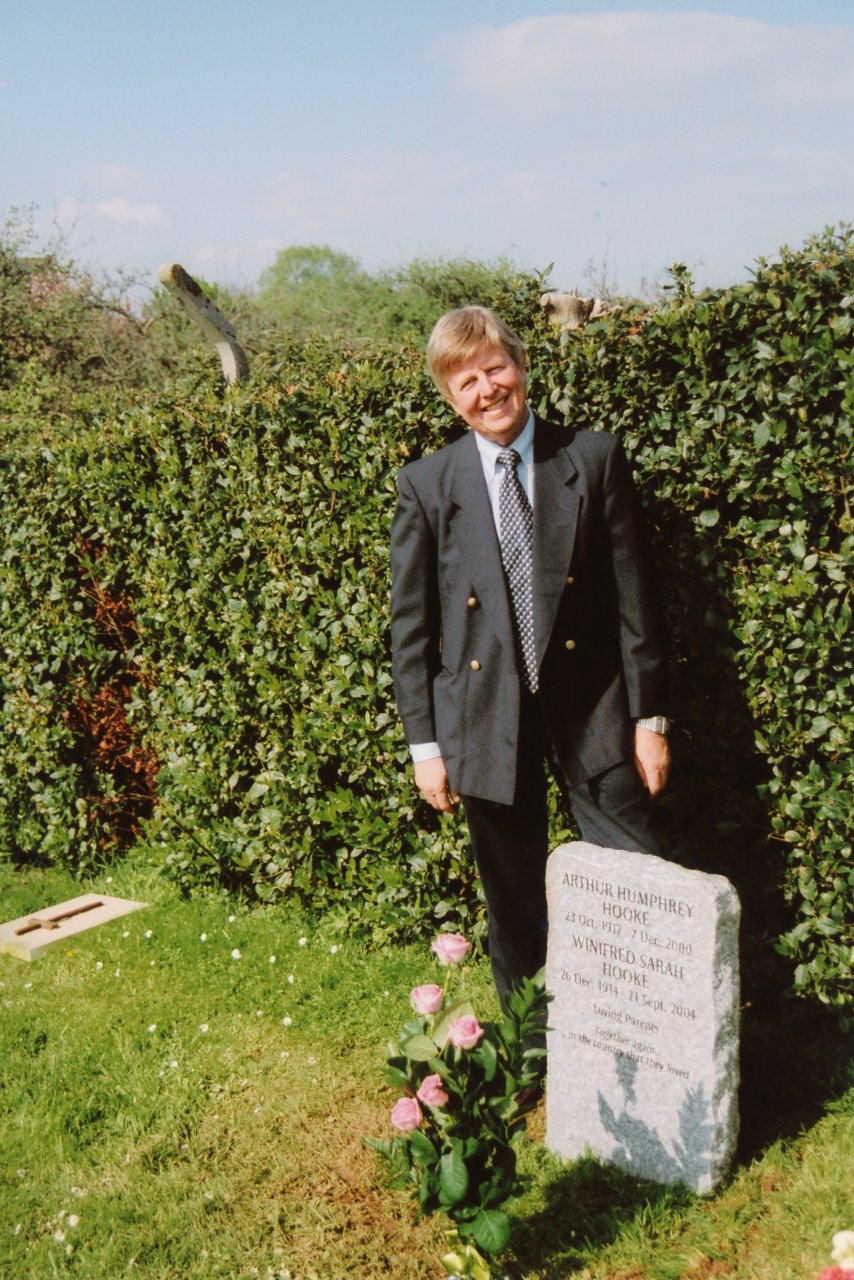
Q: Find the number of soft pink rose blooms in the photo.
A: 5